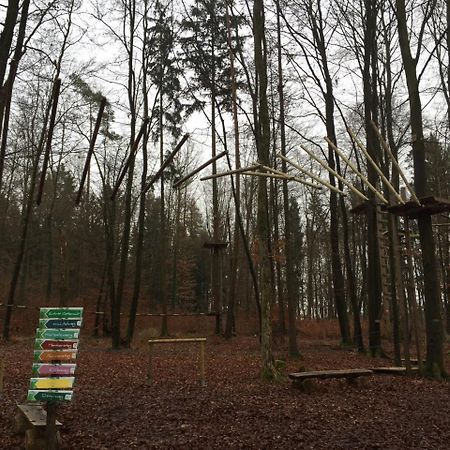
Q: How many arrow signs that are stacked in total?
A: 8